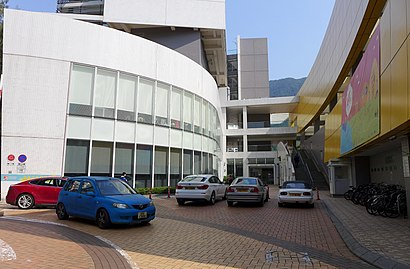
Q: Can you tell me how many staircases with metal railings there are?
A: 1